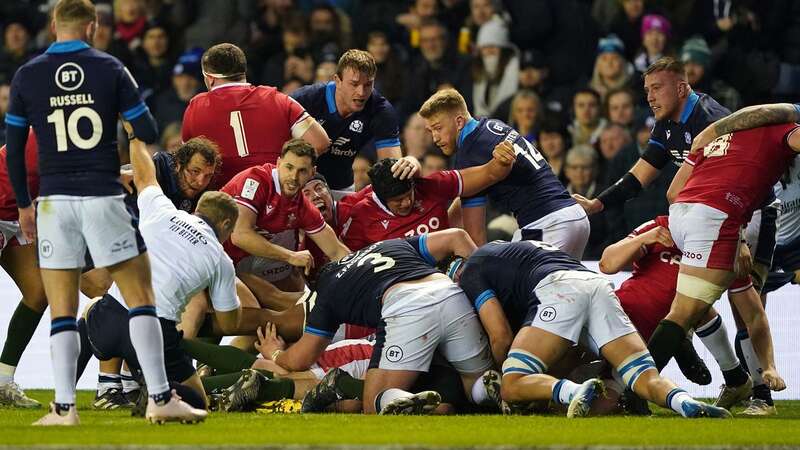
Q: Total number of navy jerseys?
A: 7